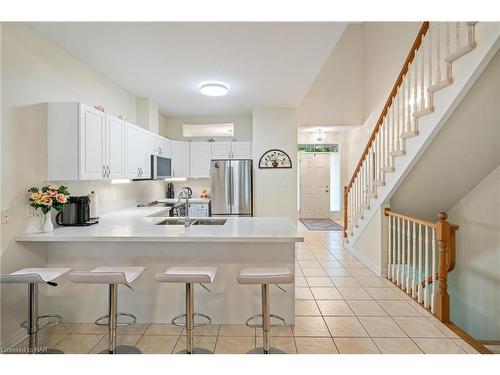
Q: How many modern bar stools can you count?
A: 4